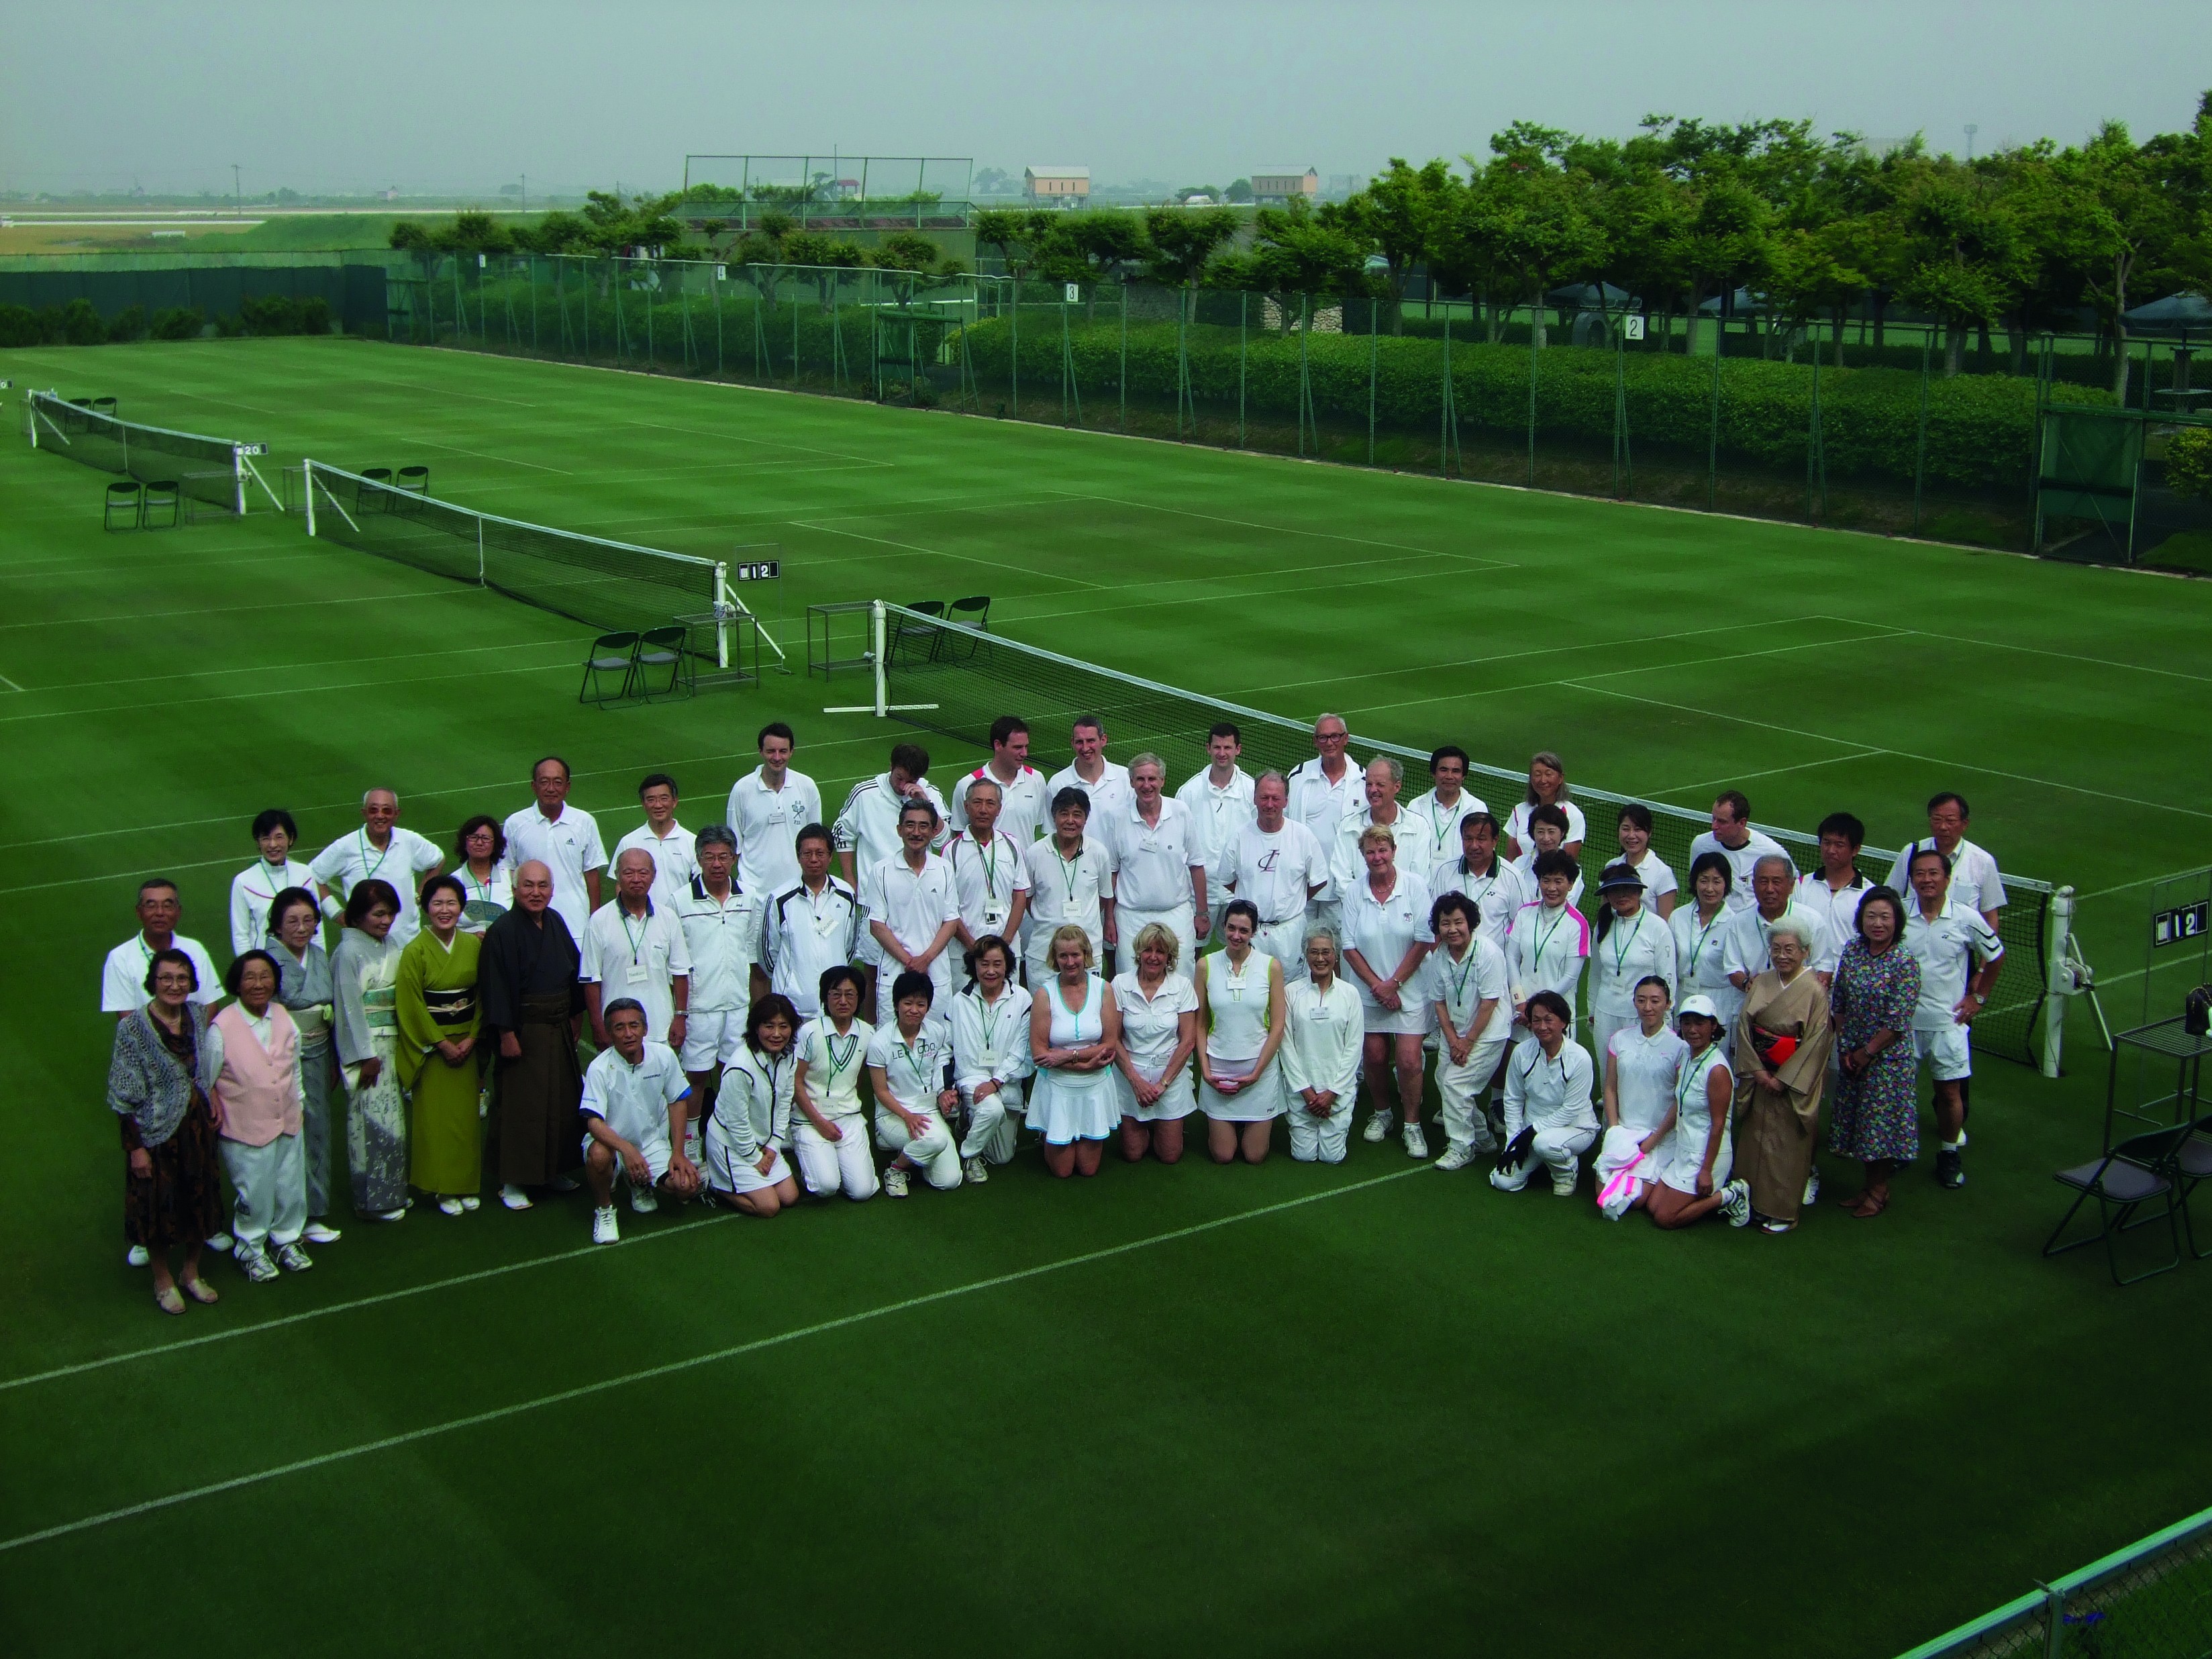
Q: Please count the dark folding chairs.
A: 12